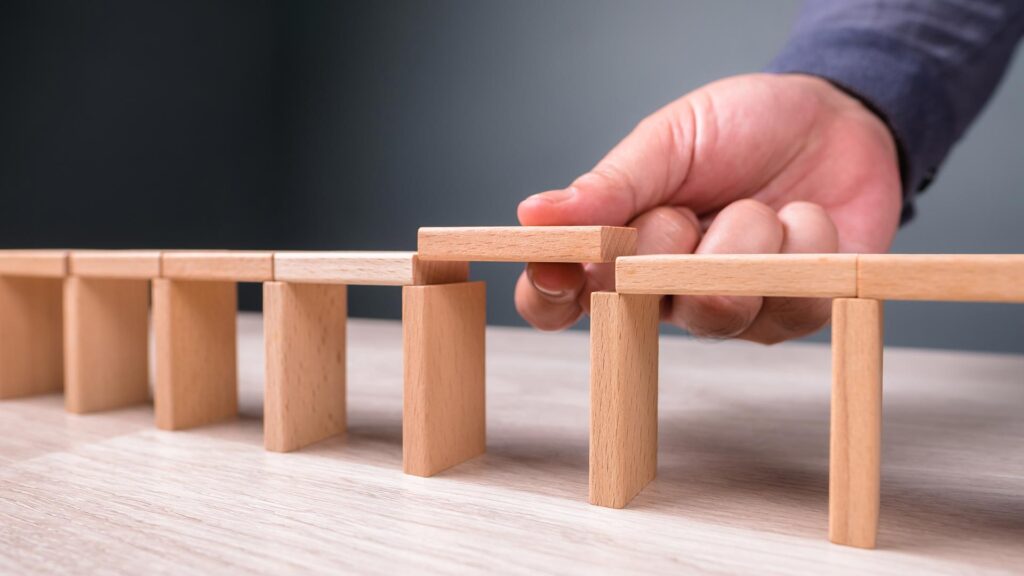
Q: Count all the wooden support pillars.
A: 7